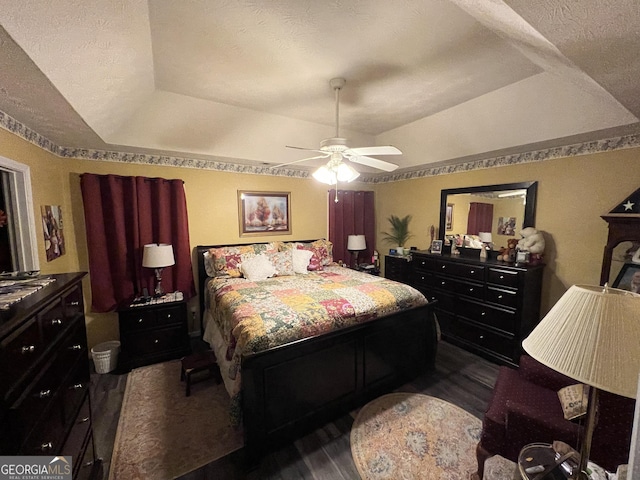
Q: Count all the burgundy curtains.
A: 2